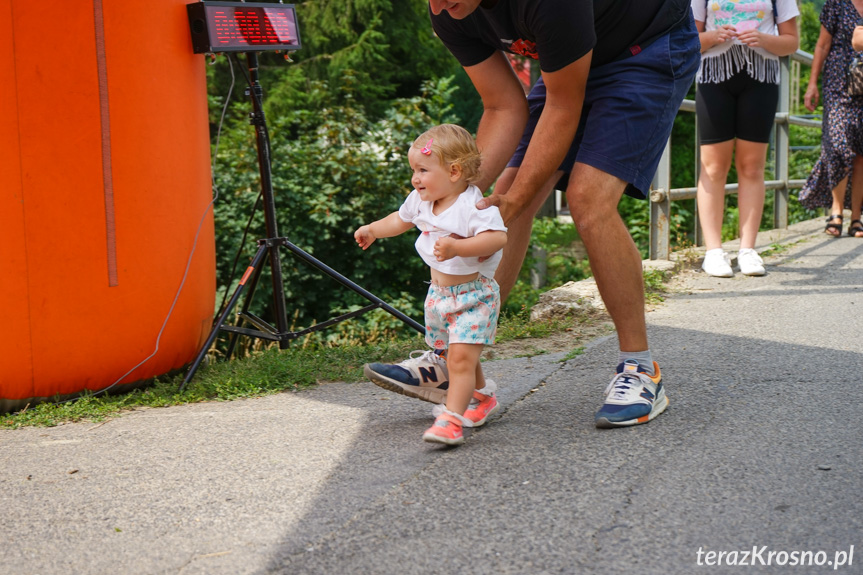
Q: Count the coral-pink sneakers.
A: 2